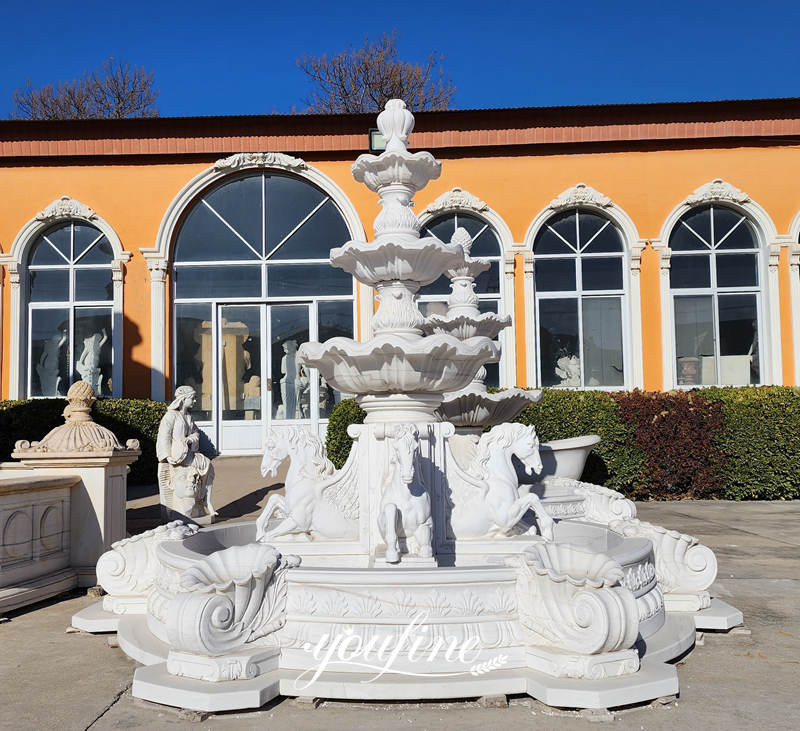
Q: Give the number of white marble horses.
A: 3